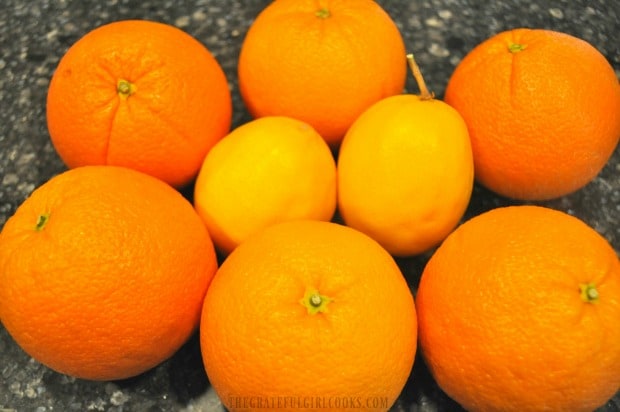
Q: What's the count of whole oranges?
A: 6